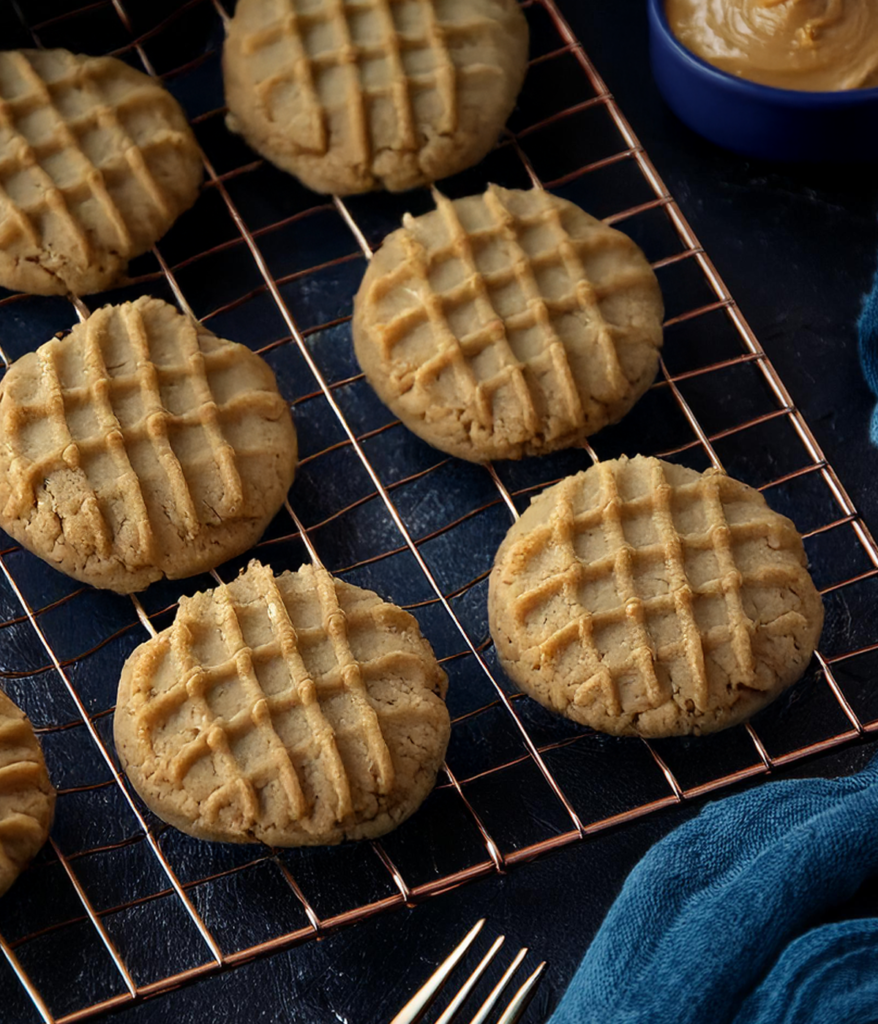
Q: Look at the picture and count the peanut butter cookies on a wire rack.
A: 7